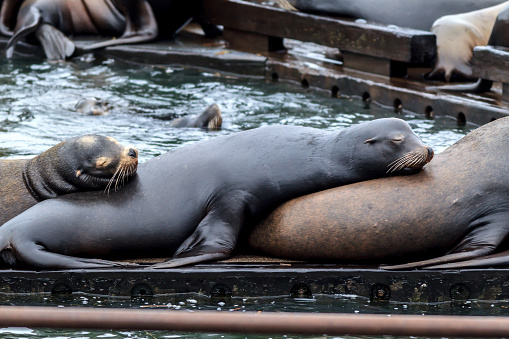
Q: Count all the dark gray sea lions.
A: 1